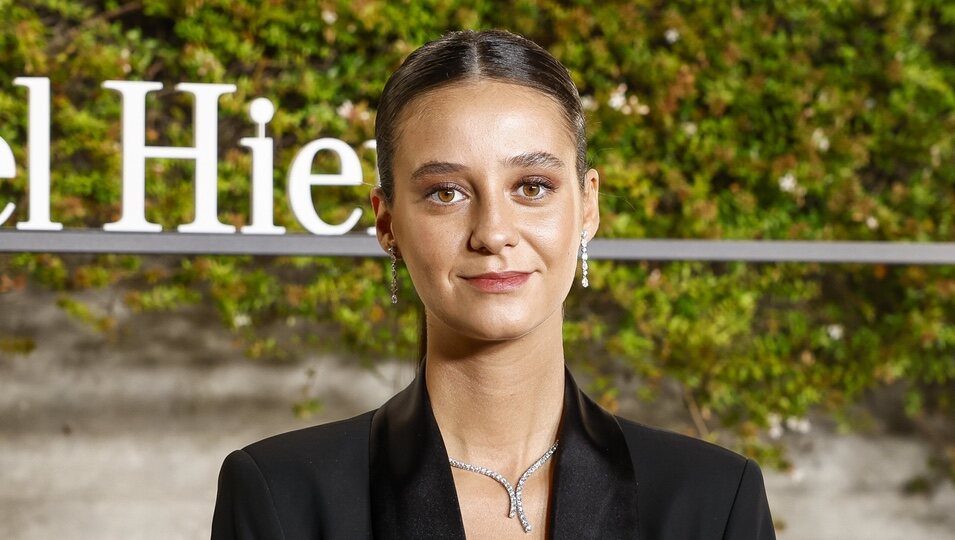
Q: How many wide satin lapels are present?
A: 2